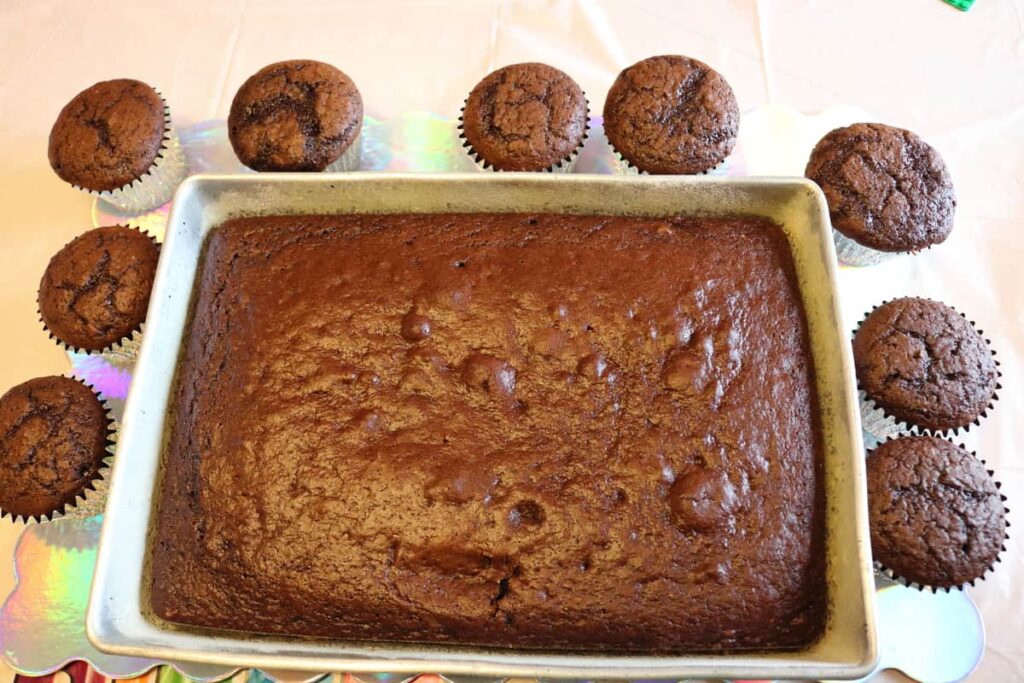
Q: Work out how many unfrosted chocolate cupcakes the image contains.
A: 9